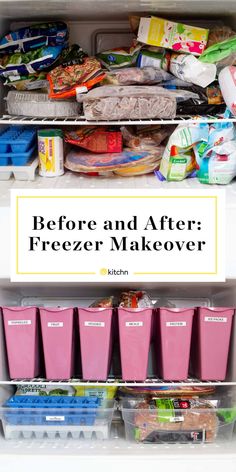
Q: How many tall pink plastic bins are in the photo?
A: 6